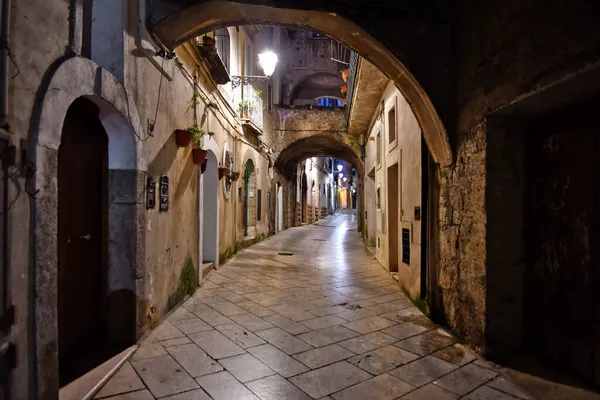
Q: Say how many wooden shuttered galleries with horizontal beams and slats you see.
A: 0